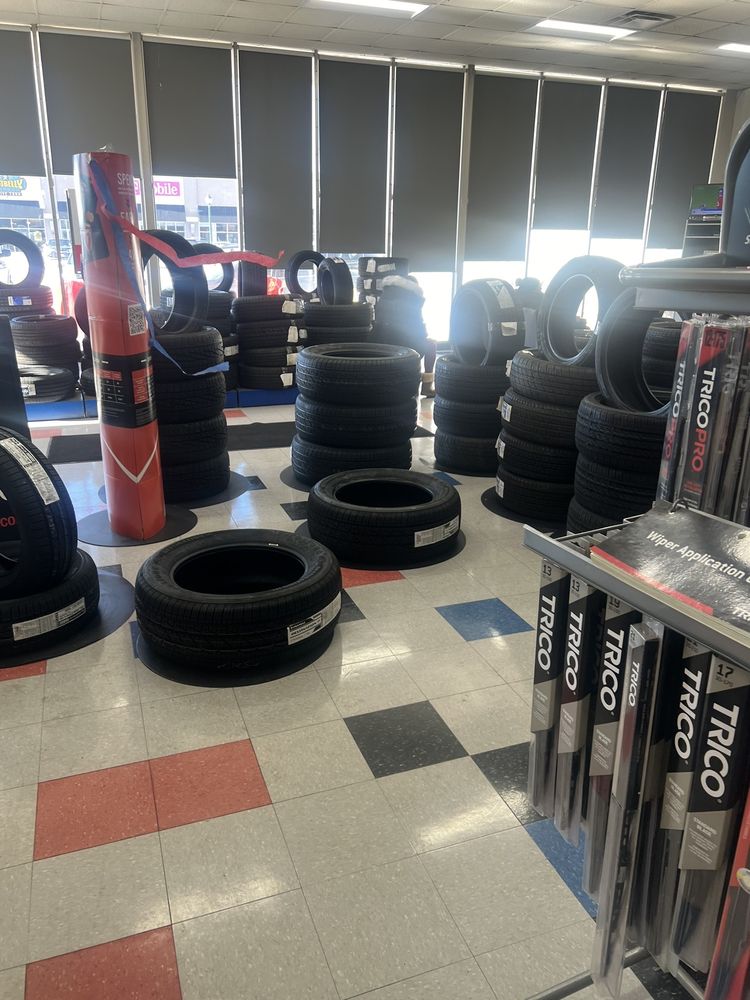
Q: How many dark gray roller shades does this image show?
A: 10